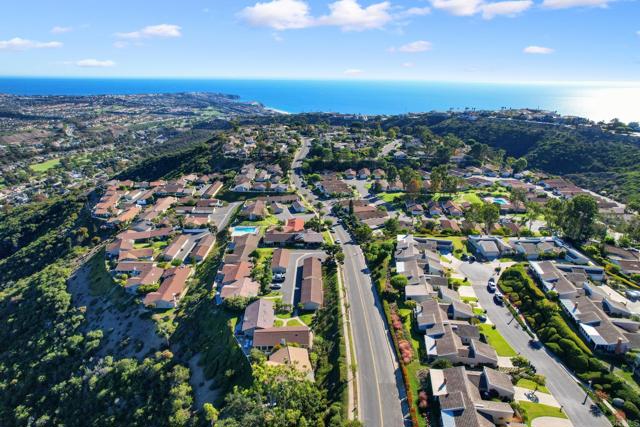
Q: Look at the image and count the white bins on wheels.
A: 0